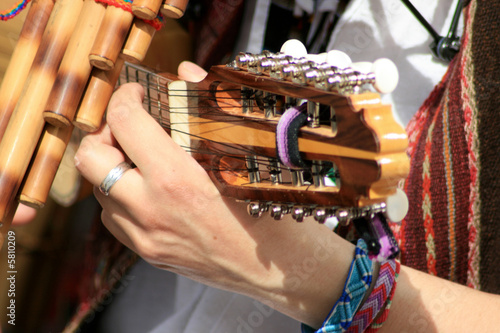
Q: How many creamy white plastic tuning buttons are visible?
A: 6